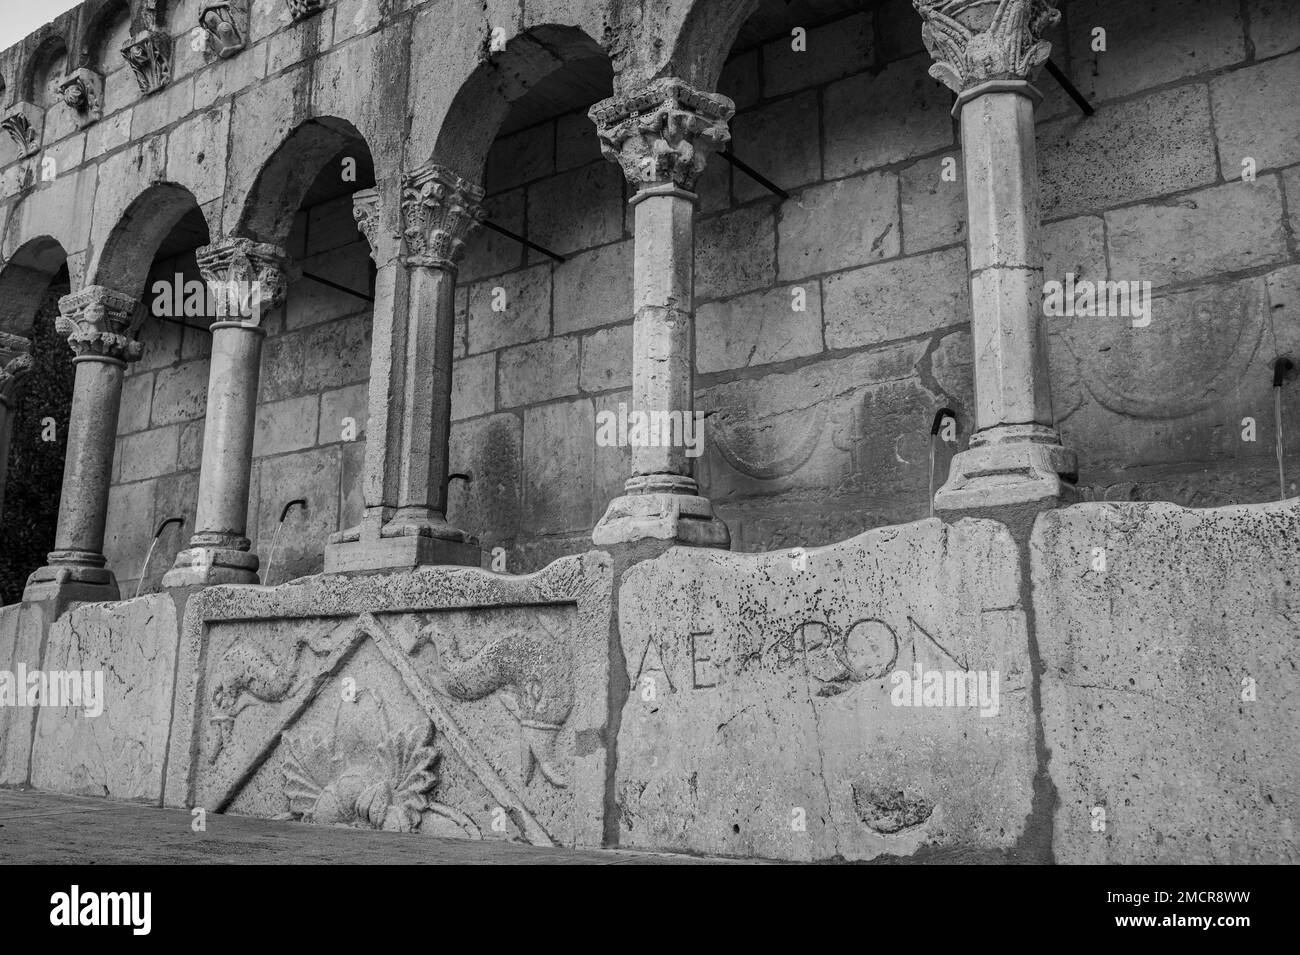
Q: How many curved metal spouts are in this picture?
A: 5